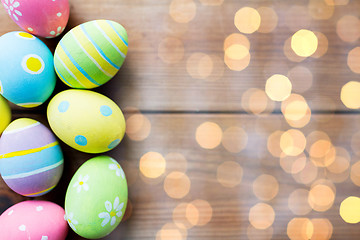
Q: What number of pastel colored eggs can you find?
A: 8